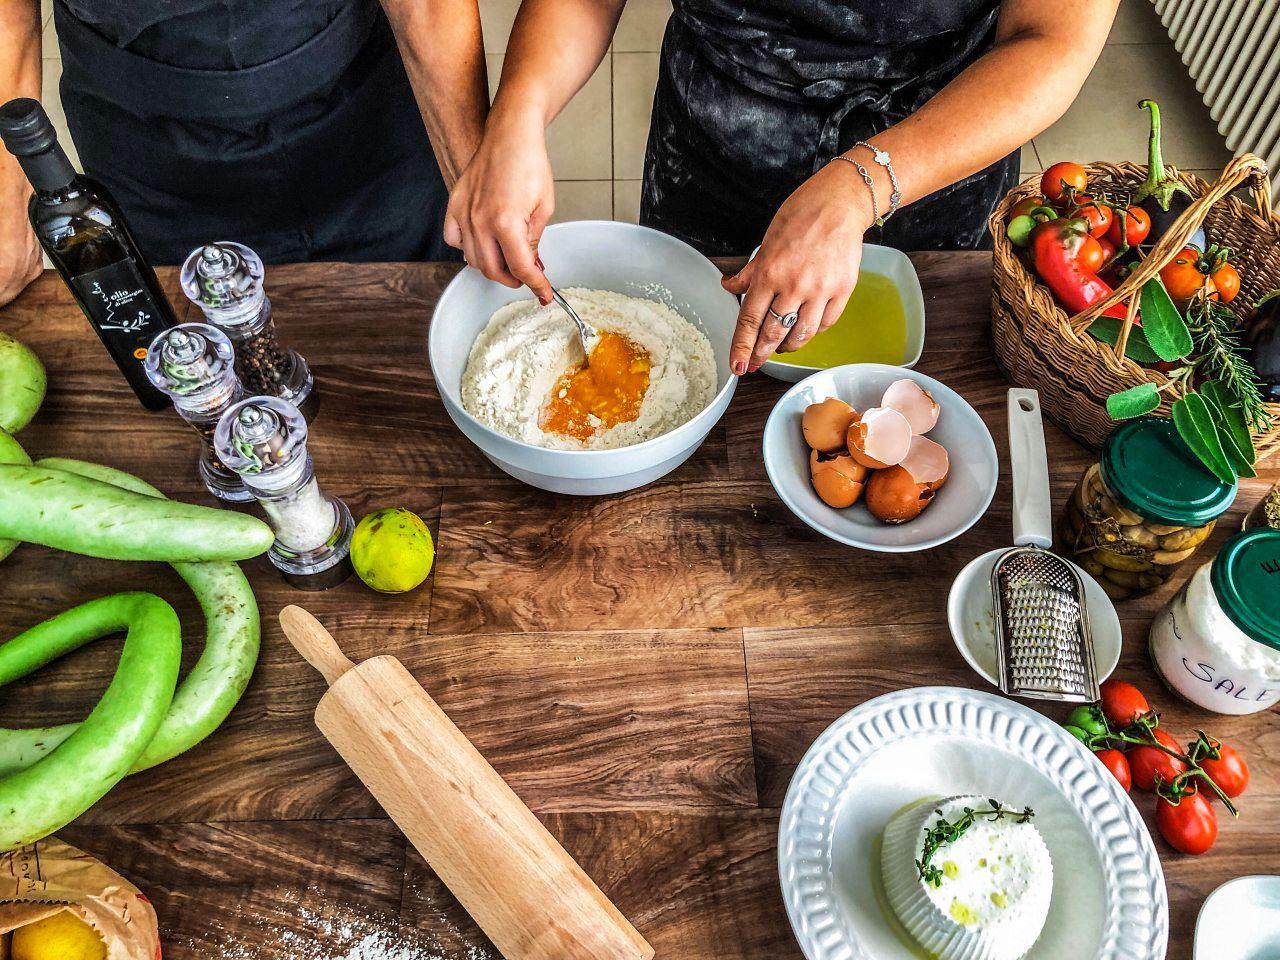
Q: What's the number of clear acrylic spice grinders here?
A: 3